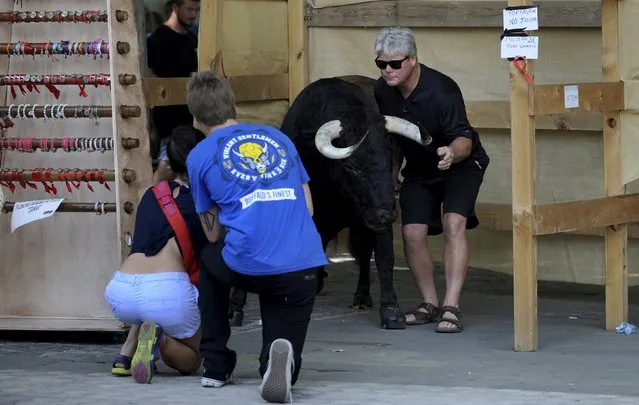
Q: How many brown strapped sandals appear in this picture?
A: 2